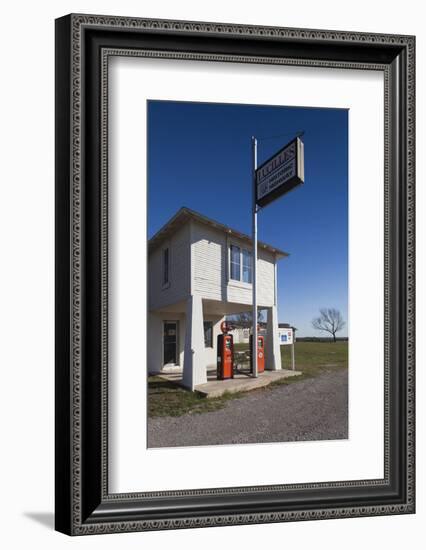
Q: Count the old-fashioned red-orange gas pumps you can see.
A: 2